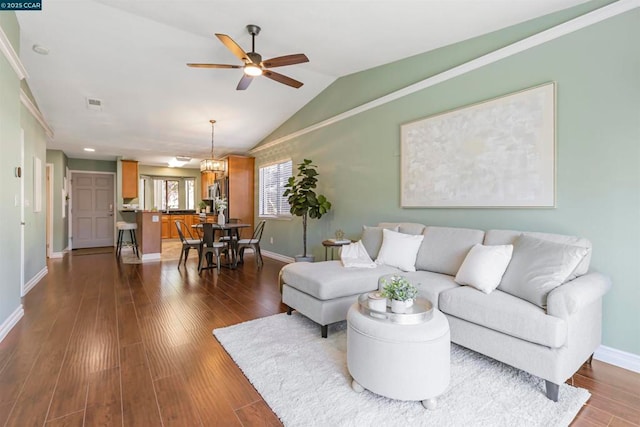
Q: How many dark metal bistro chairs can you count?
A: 4